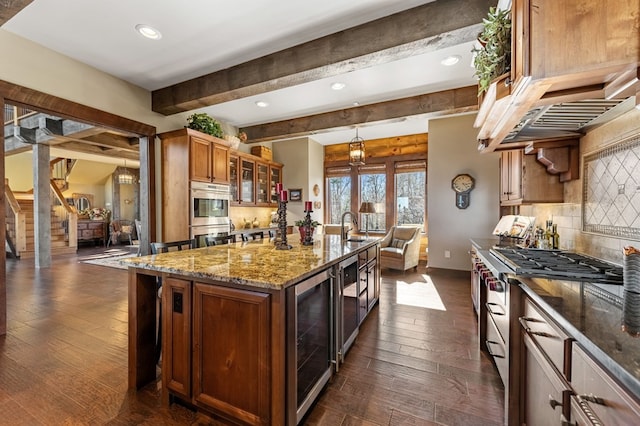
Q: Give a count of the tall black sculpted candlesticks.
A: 3